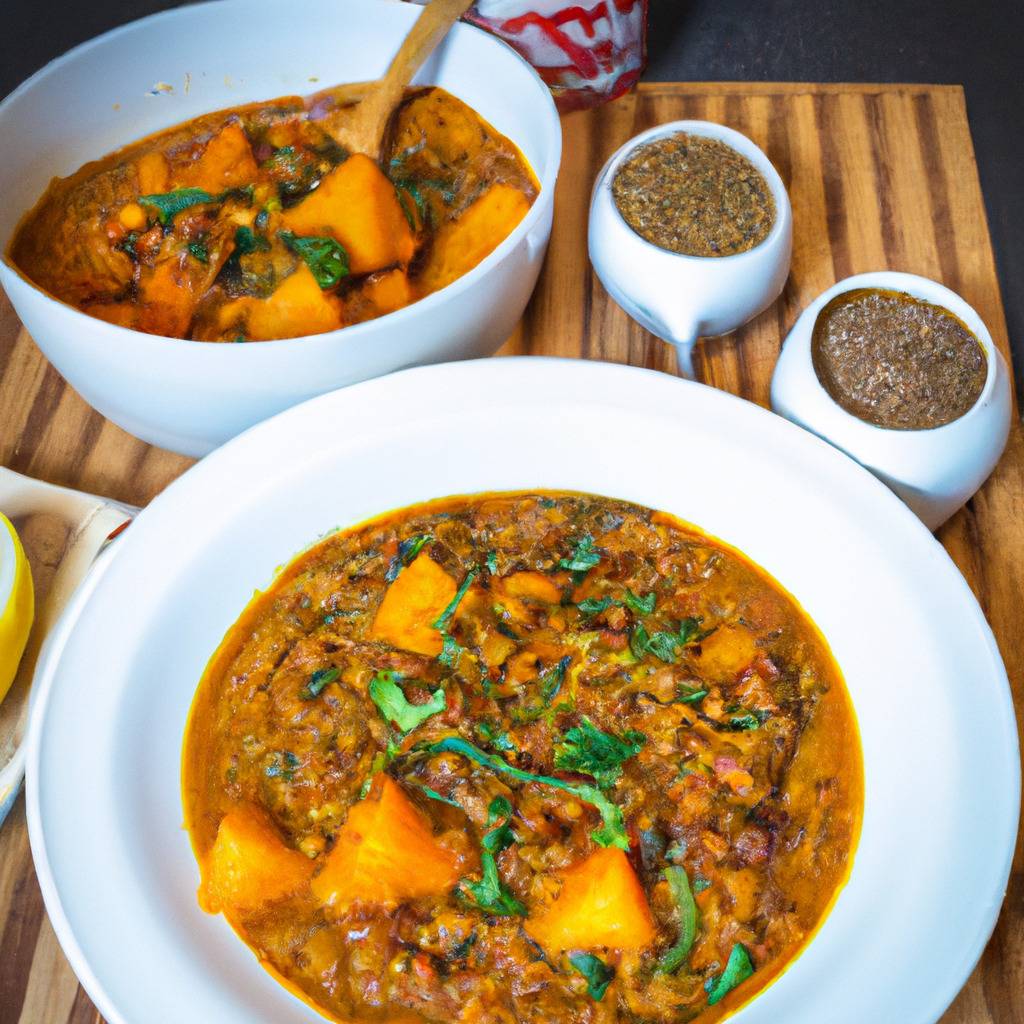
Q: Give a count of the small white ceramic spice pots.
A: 2